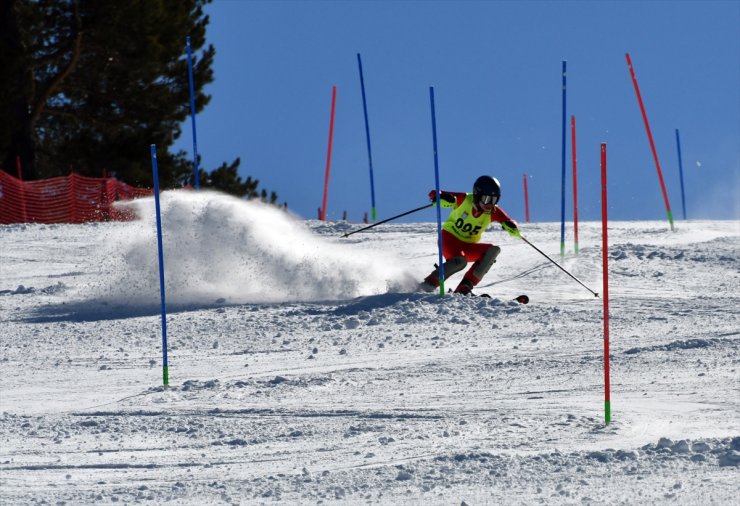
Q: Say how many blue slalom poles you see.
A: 6